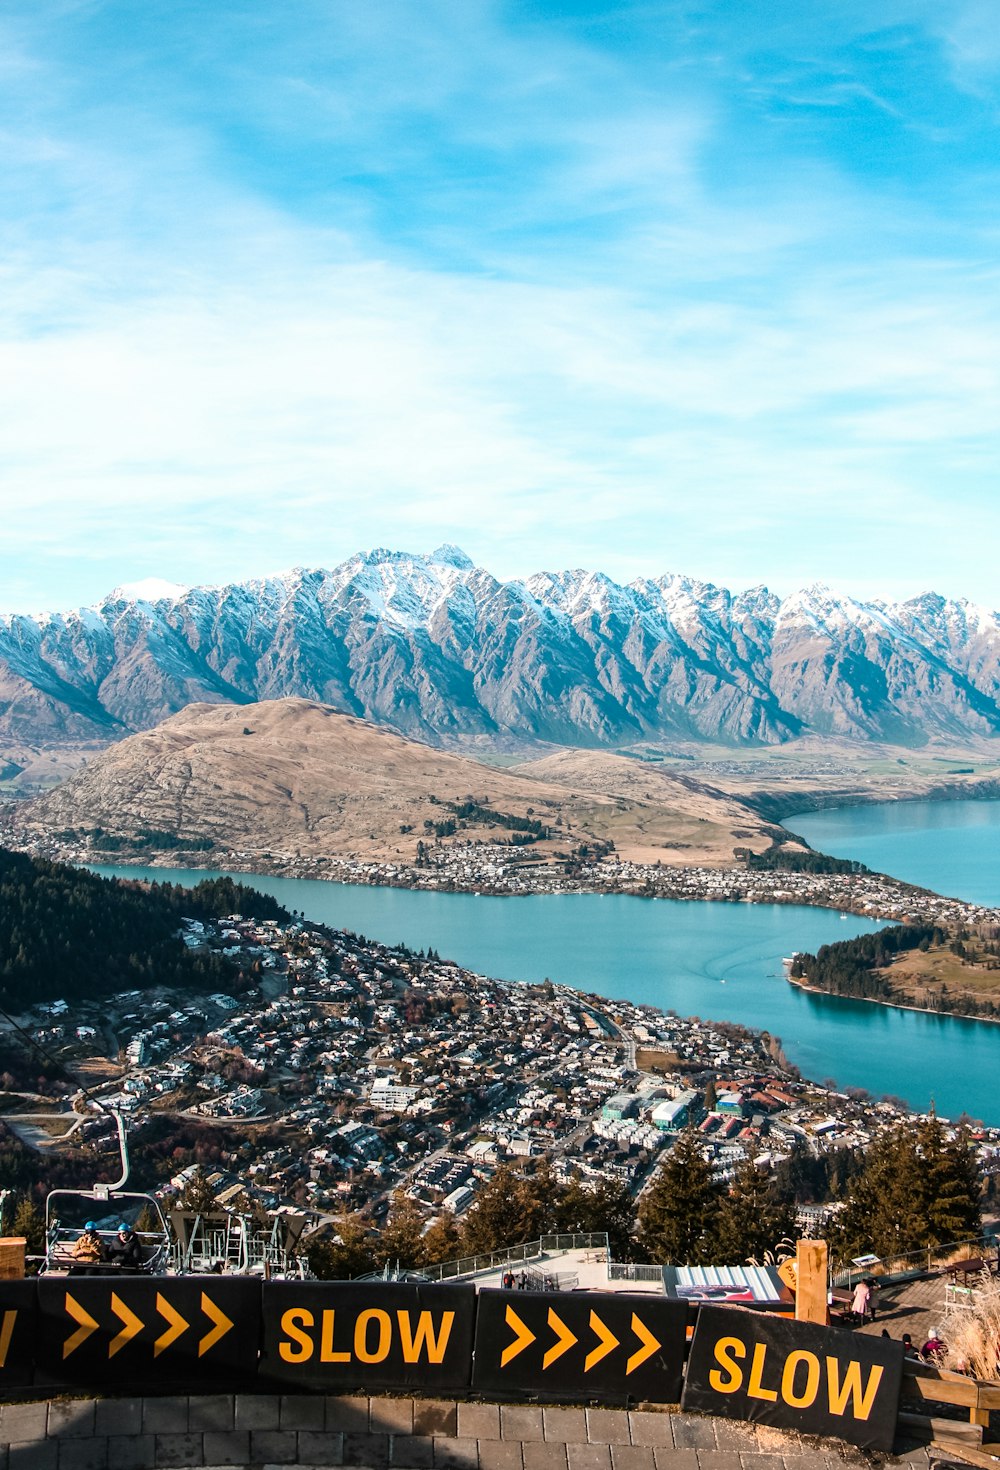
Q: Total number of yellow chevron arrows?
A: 8